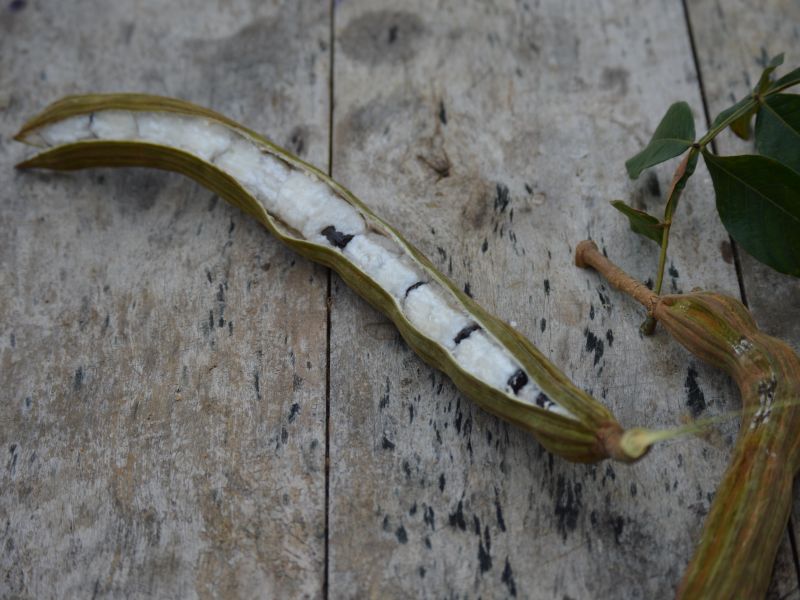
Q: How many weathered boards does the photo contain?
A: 3